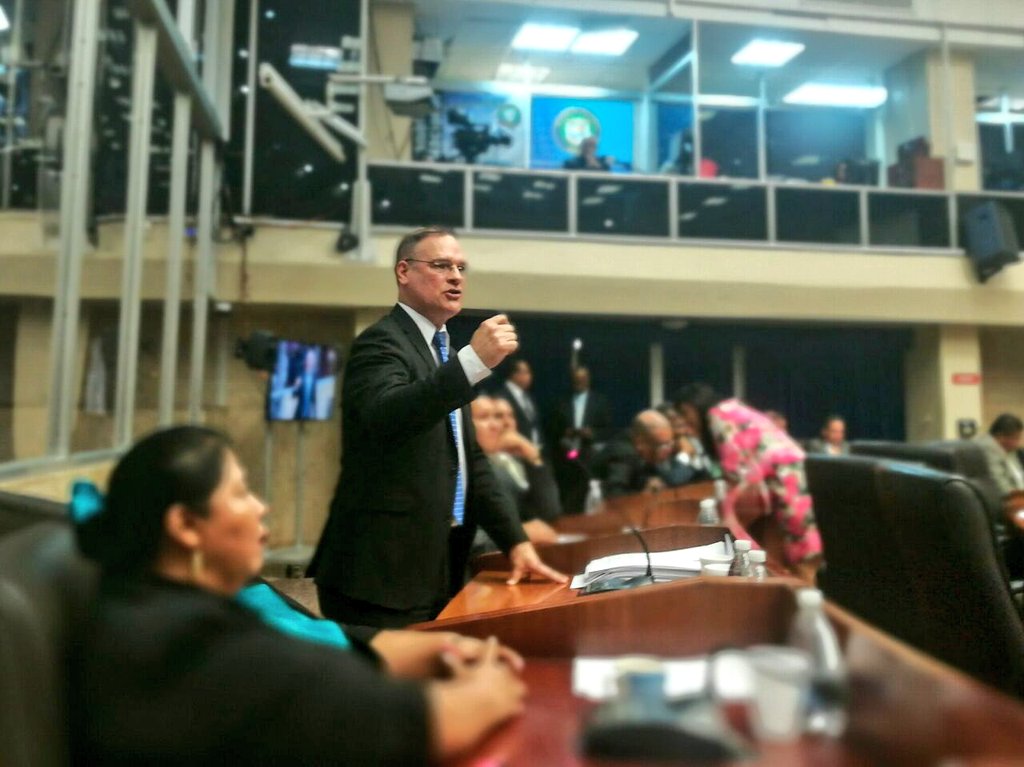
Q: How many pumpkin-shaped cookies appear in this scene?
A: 0